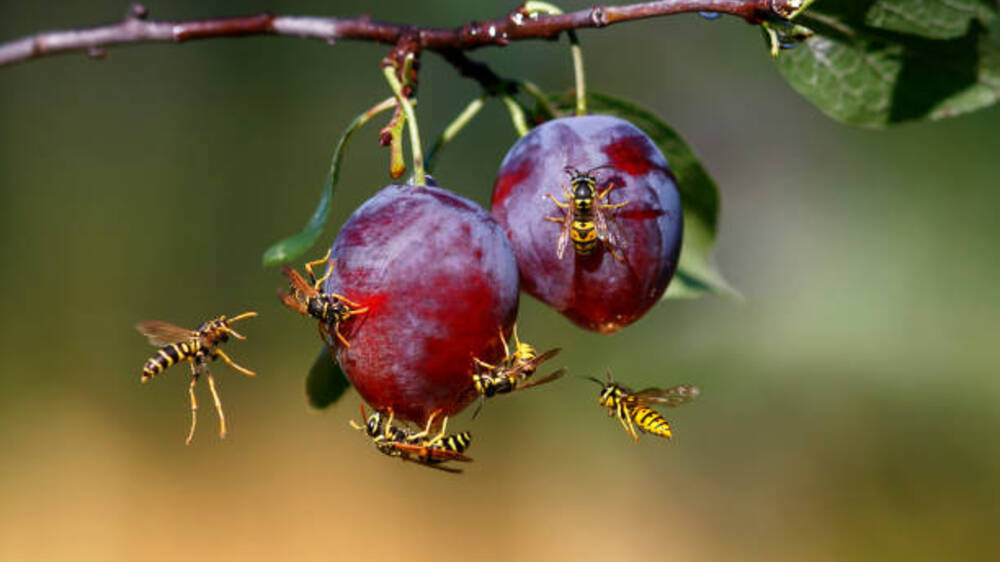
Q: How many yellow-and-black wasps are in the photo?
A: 6